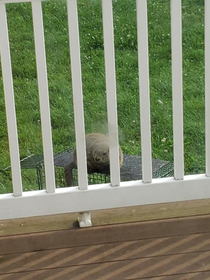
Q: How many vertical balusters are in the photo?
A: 7